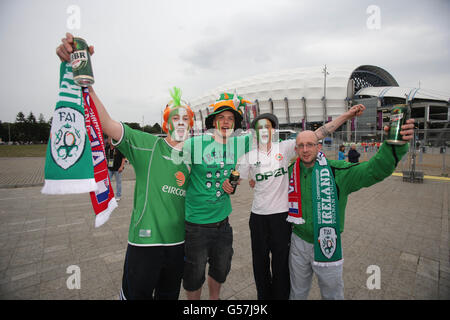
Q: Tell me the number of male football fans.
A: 4